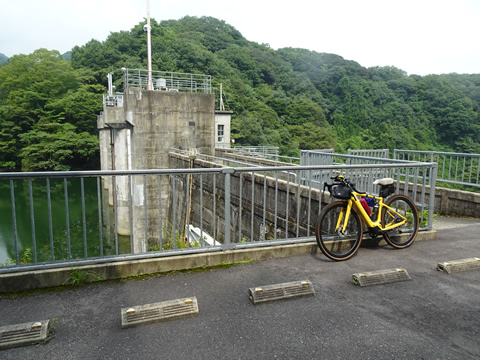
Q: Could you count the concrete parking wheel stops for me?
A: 5